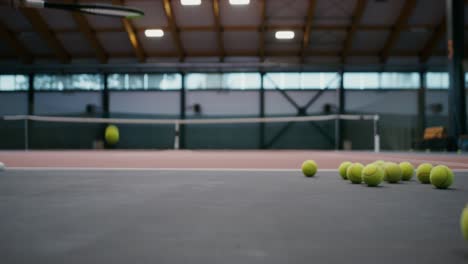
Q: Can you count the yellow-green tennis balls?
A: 11